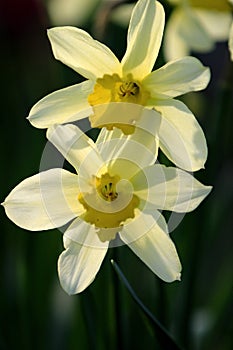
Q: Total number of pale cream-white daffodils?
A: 2